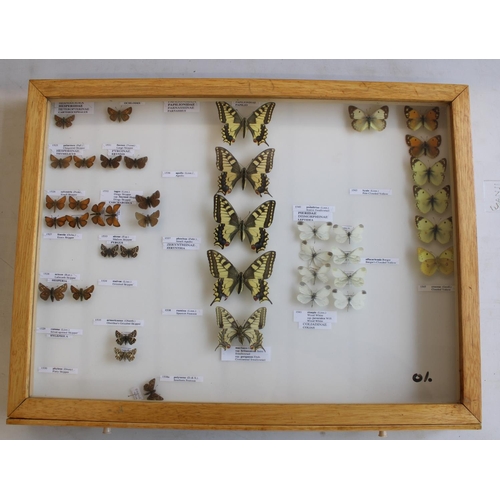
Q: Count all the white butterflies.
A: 8